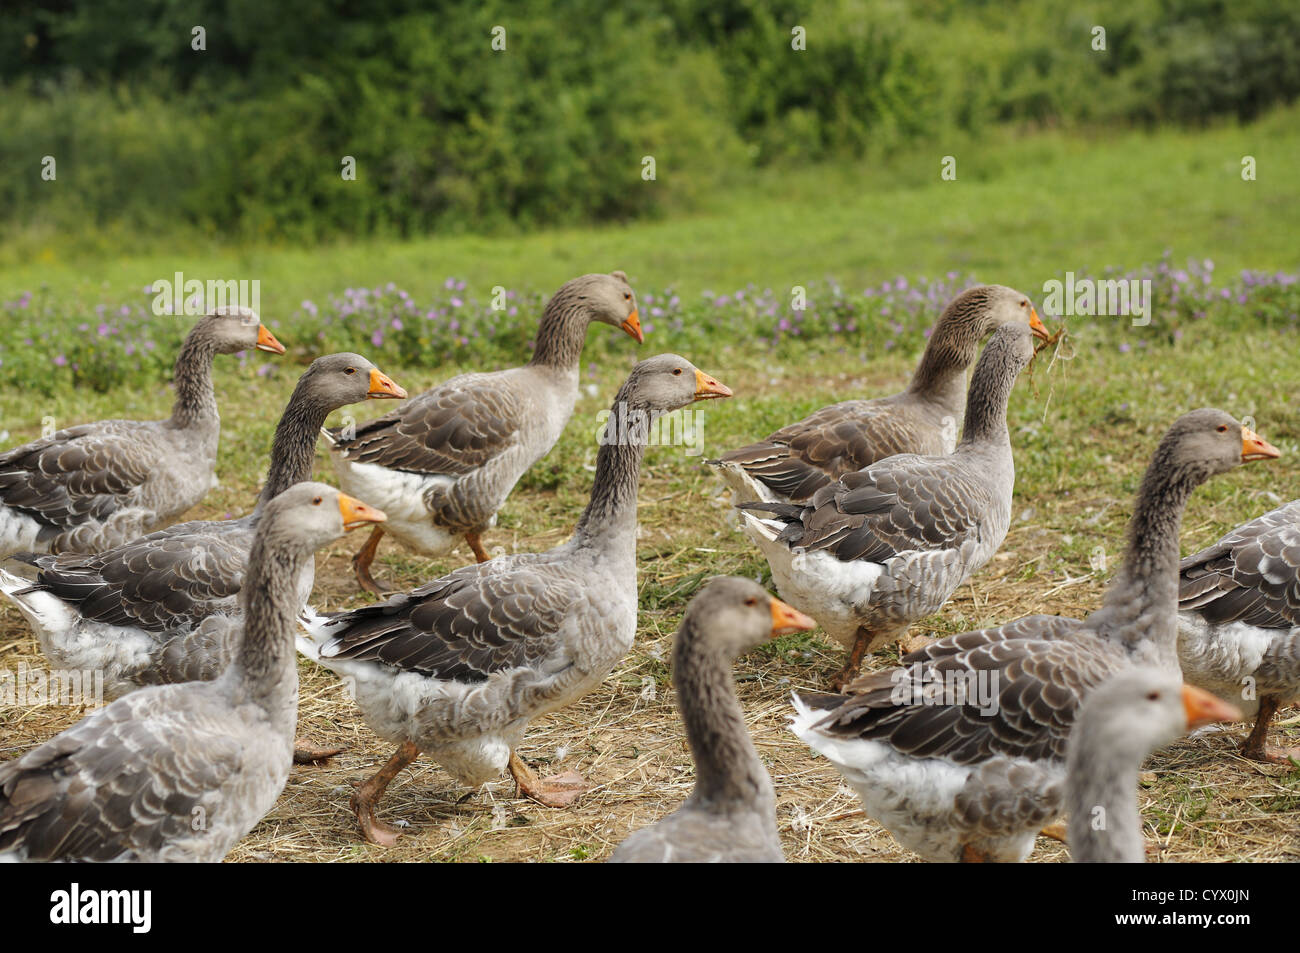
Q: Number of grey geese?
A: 11